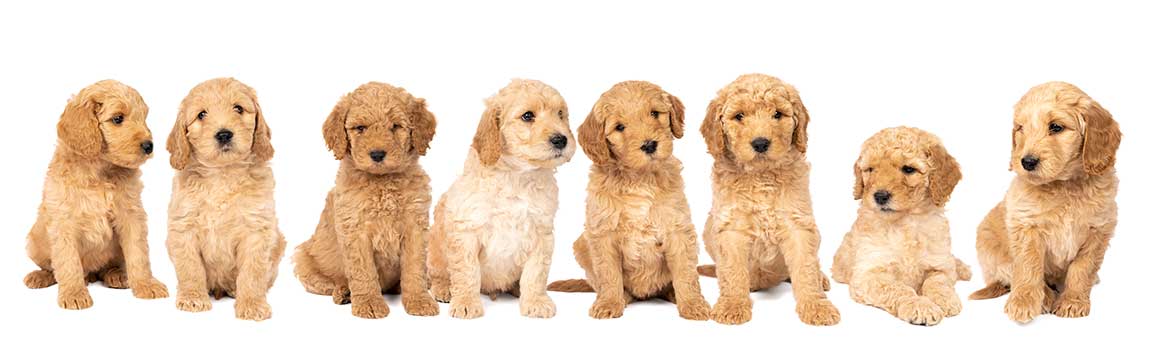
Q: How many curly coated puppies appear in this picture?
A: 8